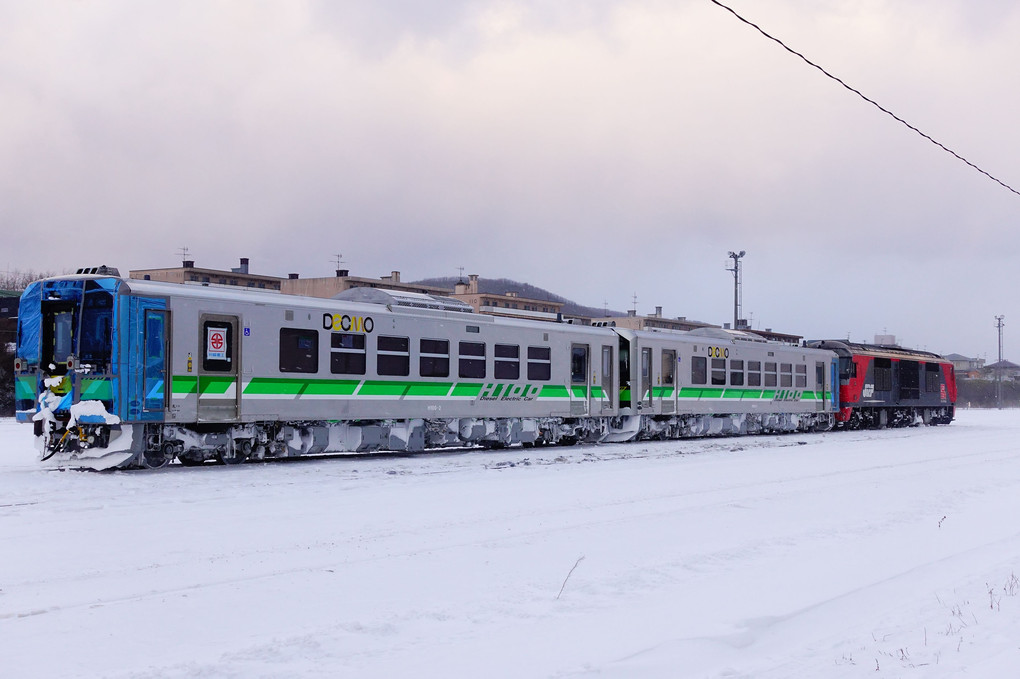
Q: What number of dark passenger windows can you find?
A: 14